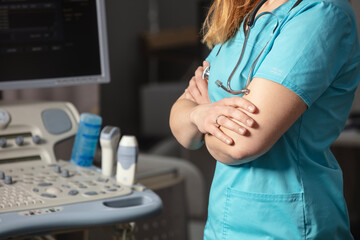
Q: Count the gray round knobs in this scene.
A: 7